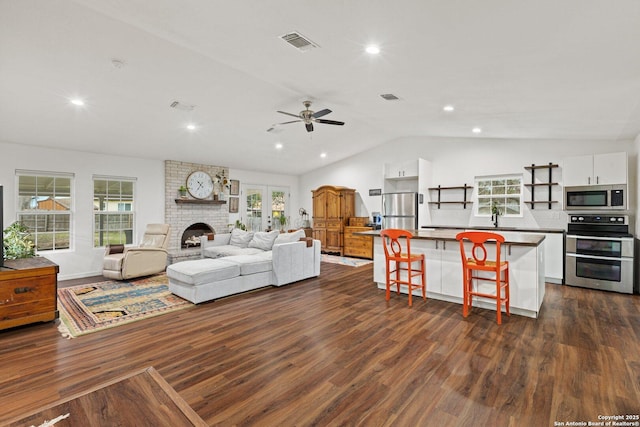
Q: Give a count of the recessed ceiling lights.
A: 7